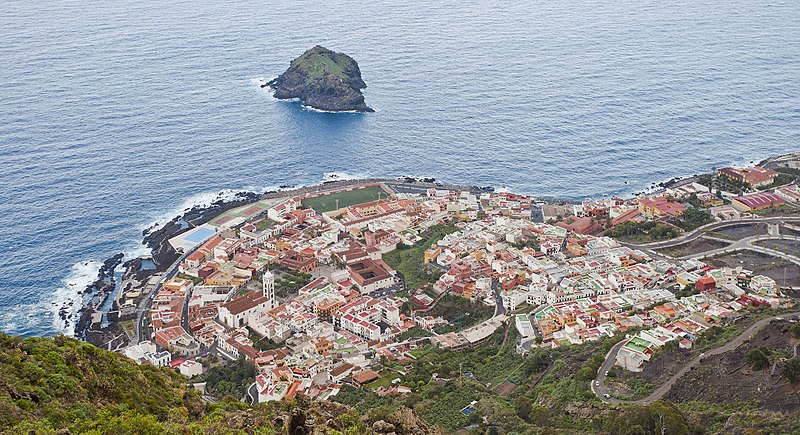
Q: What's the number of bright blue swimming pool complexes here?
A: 1